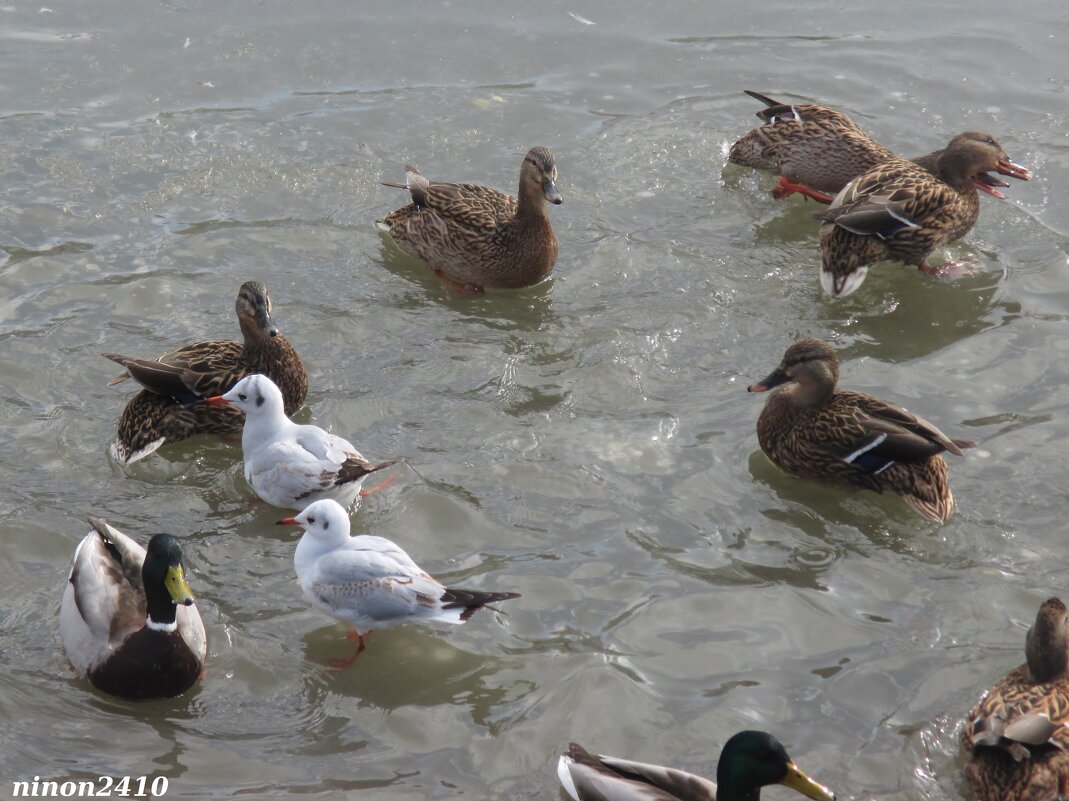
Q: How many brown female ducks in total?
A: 6